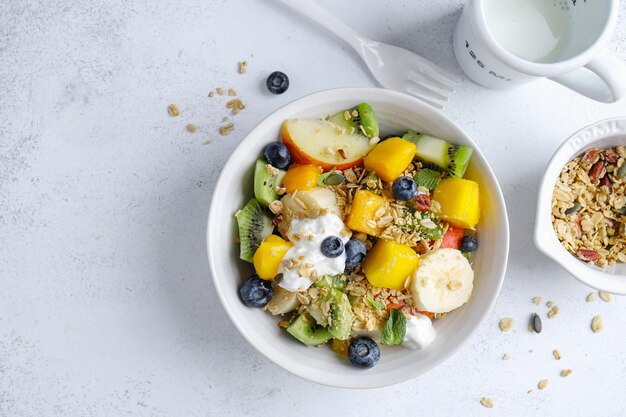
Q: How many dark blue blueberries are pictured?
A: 8